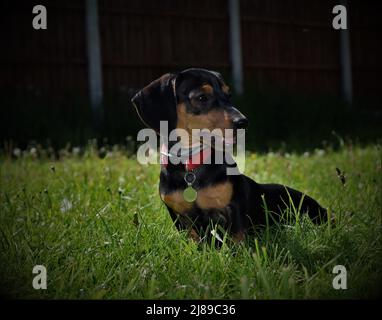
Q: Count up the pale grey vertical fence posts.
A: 3